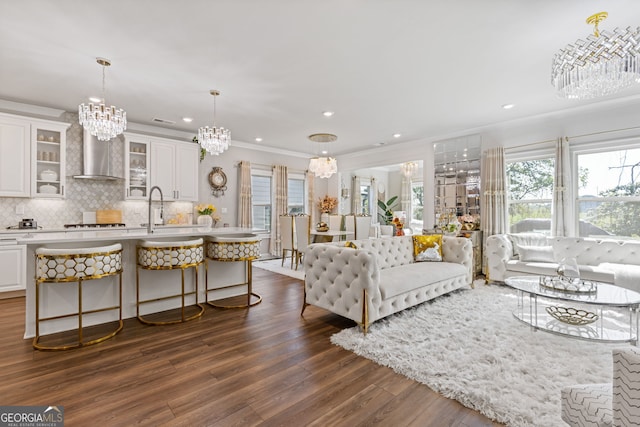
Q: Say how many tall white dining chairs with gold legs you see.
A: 5